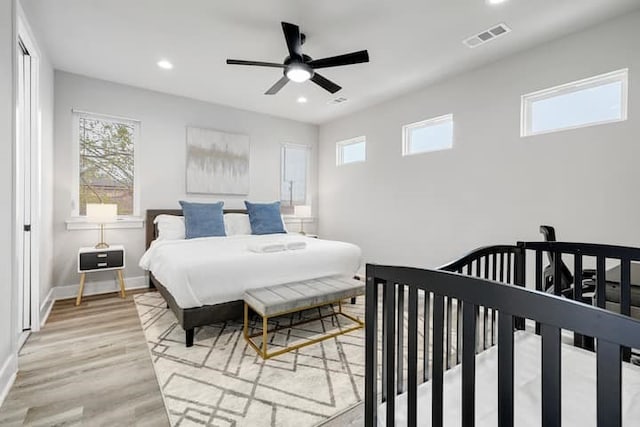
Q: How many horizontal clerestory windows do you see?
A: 3